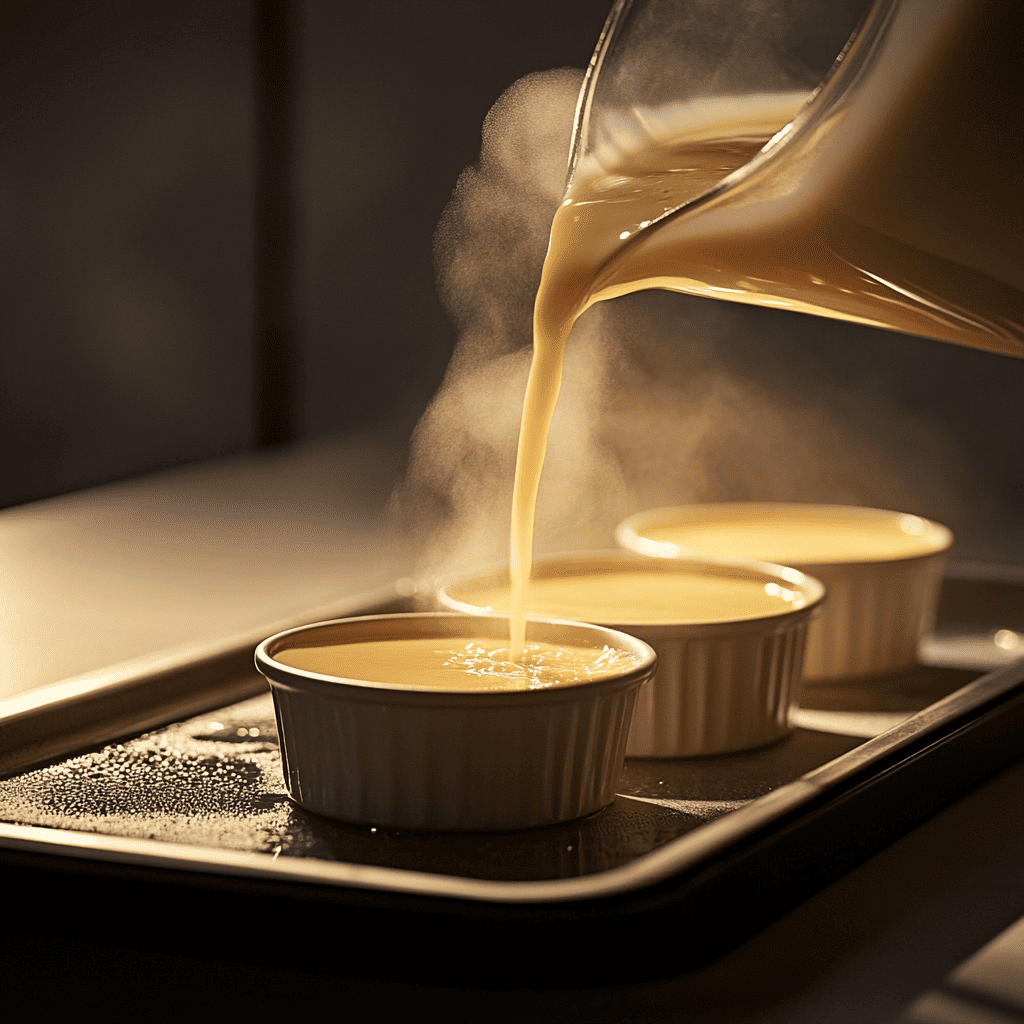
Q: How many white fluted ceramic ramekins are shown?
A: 3